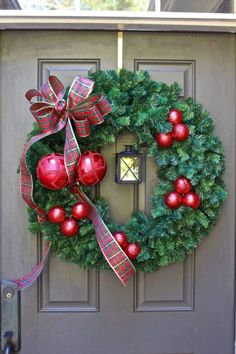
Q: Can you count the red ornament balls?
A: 13